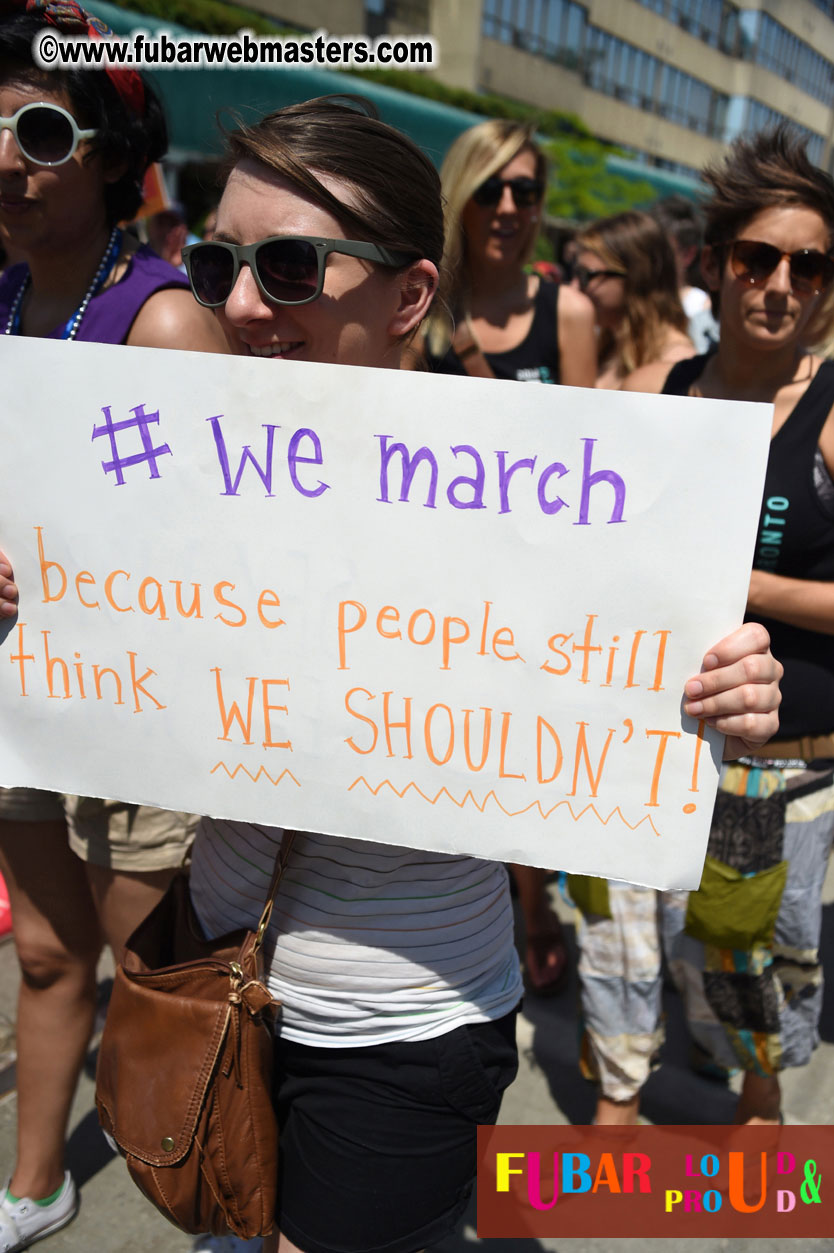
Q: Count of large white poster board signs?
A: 1